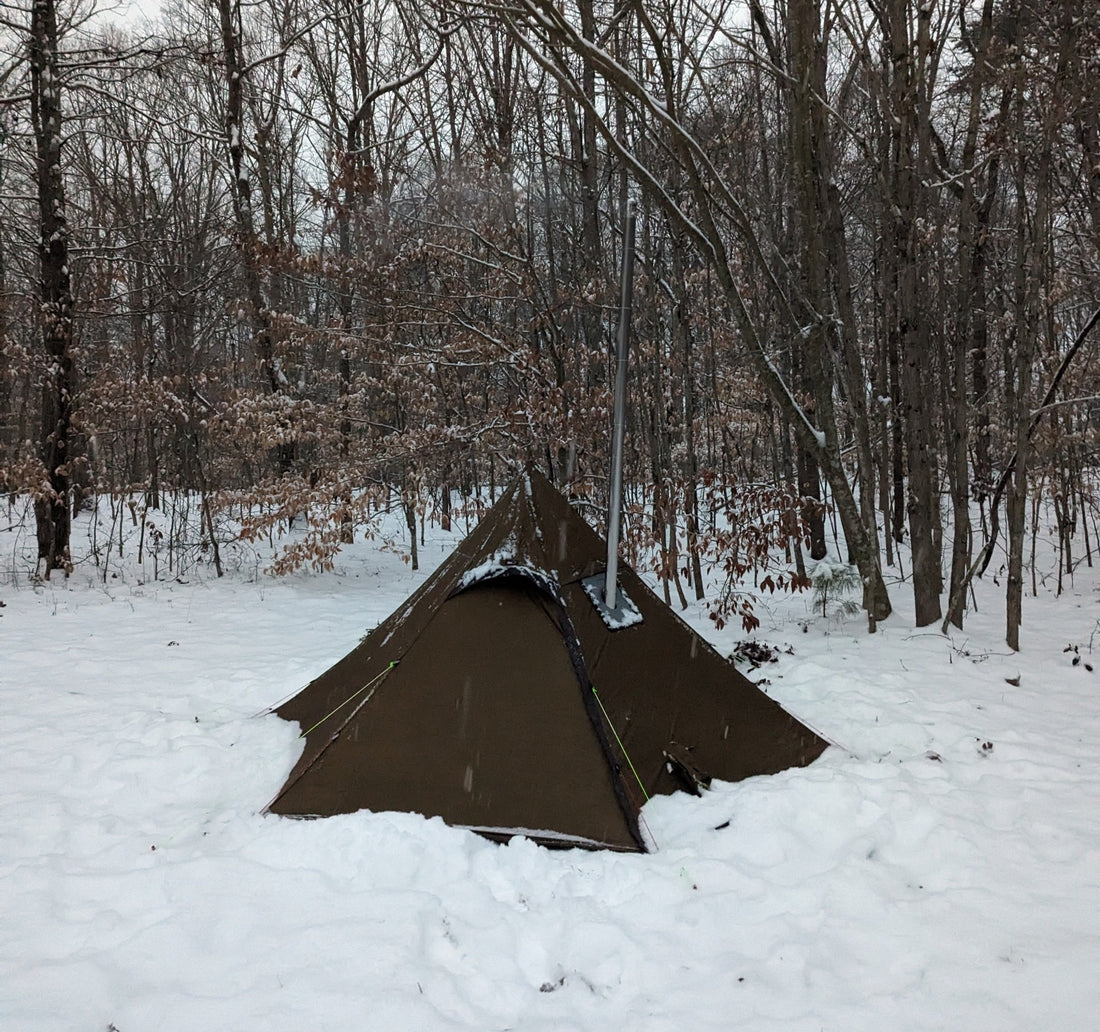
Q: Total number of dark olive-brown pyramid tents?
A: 1